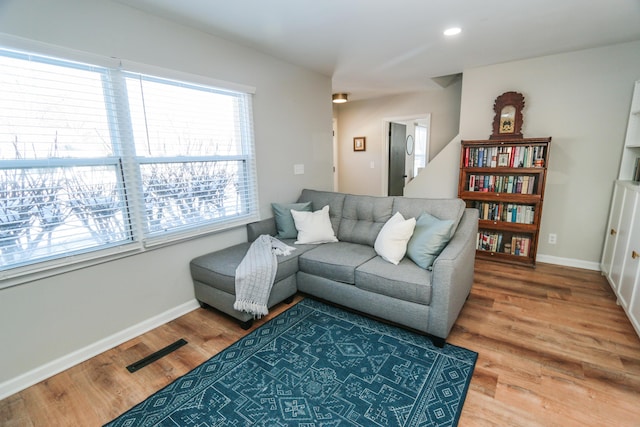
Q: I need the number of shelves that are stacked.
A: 4